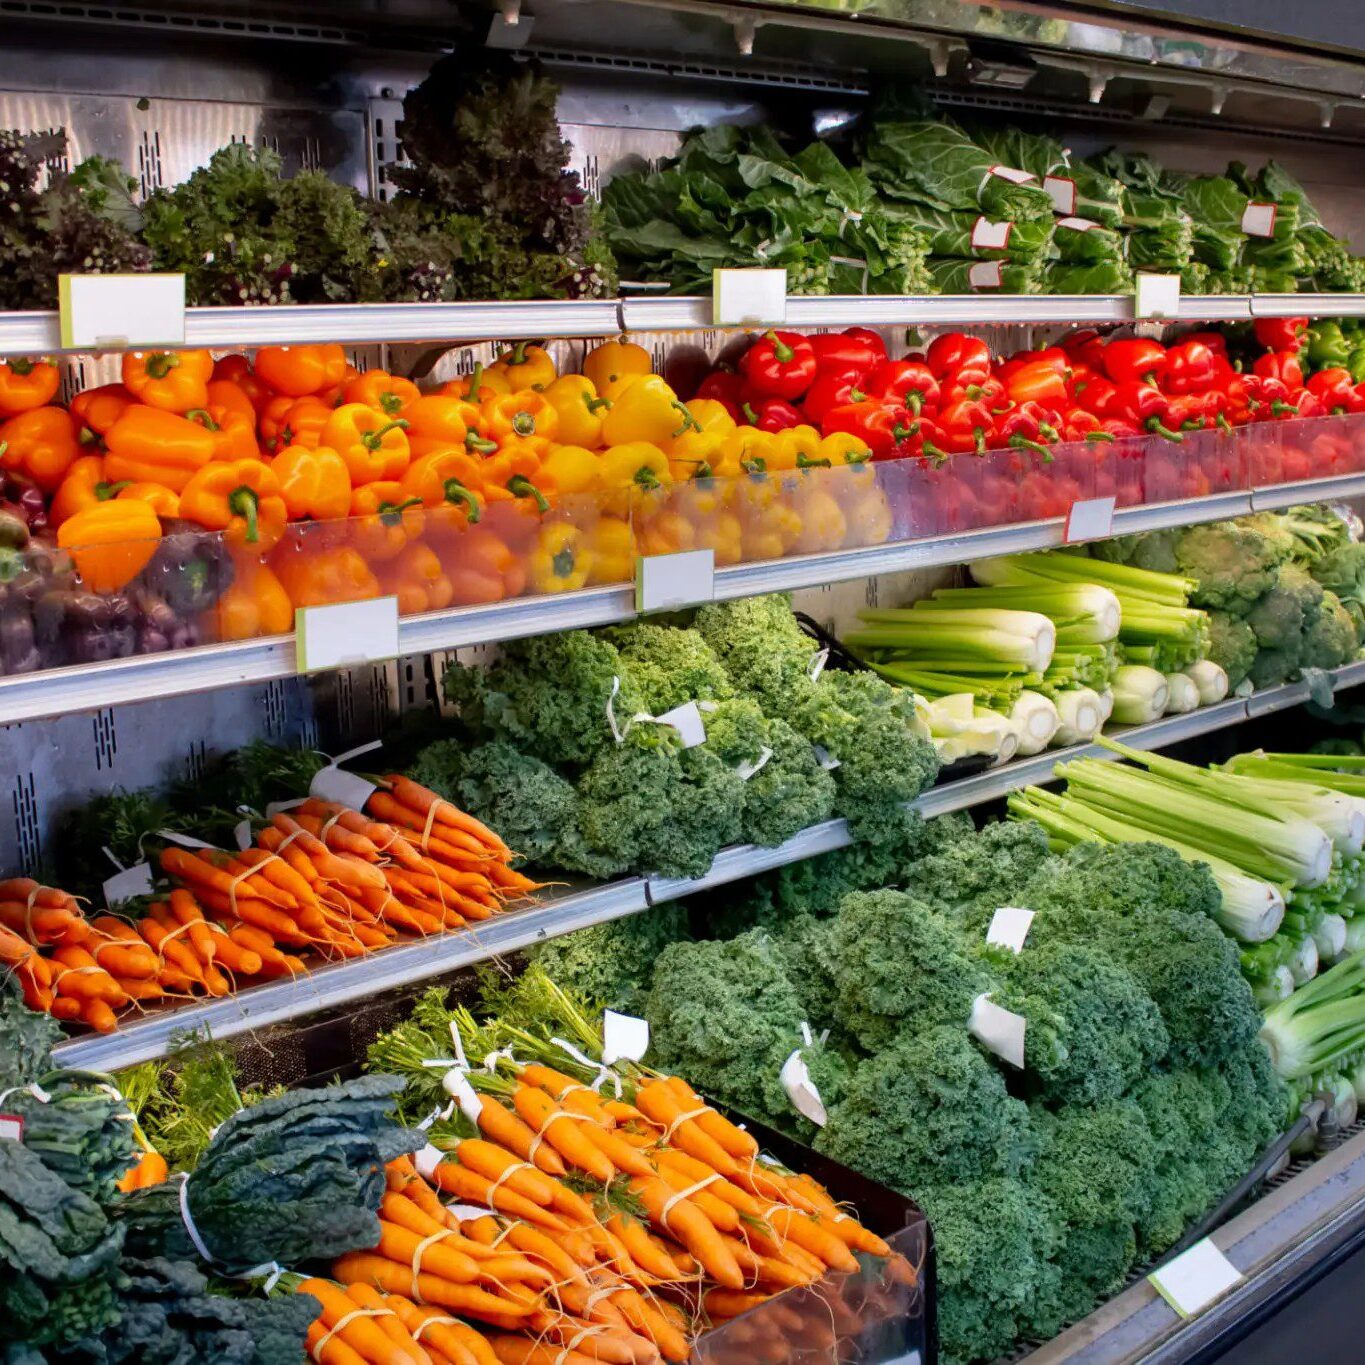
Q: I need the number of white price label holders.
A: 7